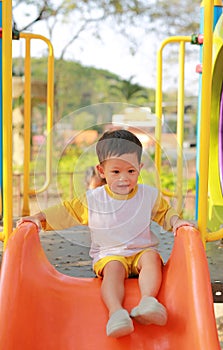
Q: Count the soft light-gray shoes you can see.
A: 2